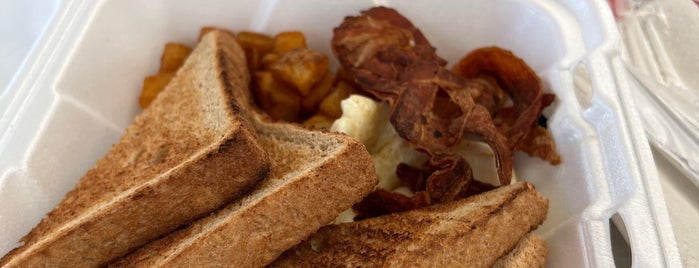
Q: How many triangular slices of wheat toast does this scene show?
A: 4